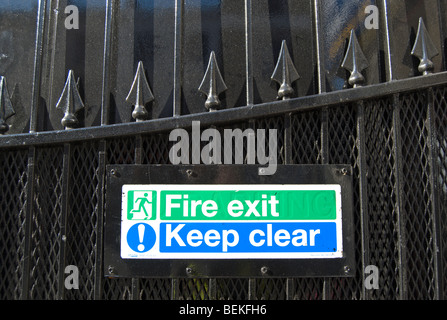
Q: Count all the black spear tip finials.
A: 7